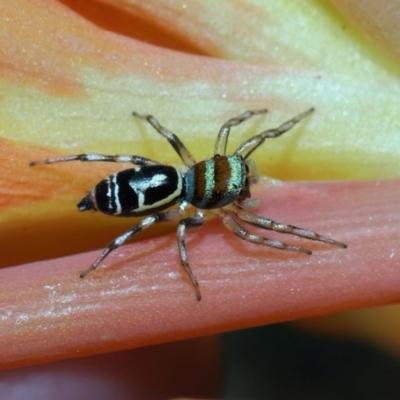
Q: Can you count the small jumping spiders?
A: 1